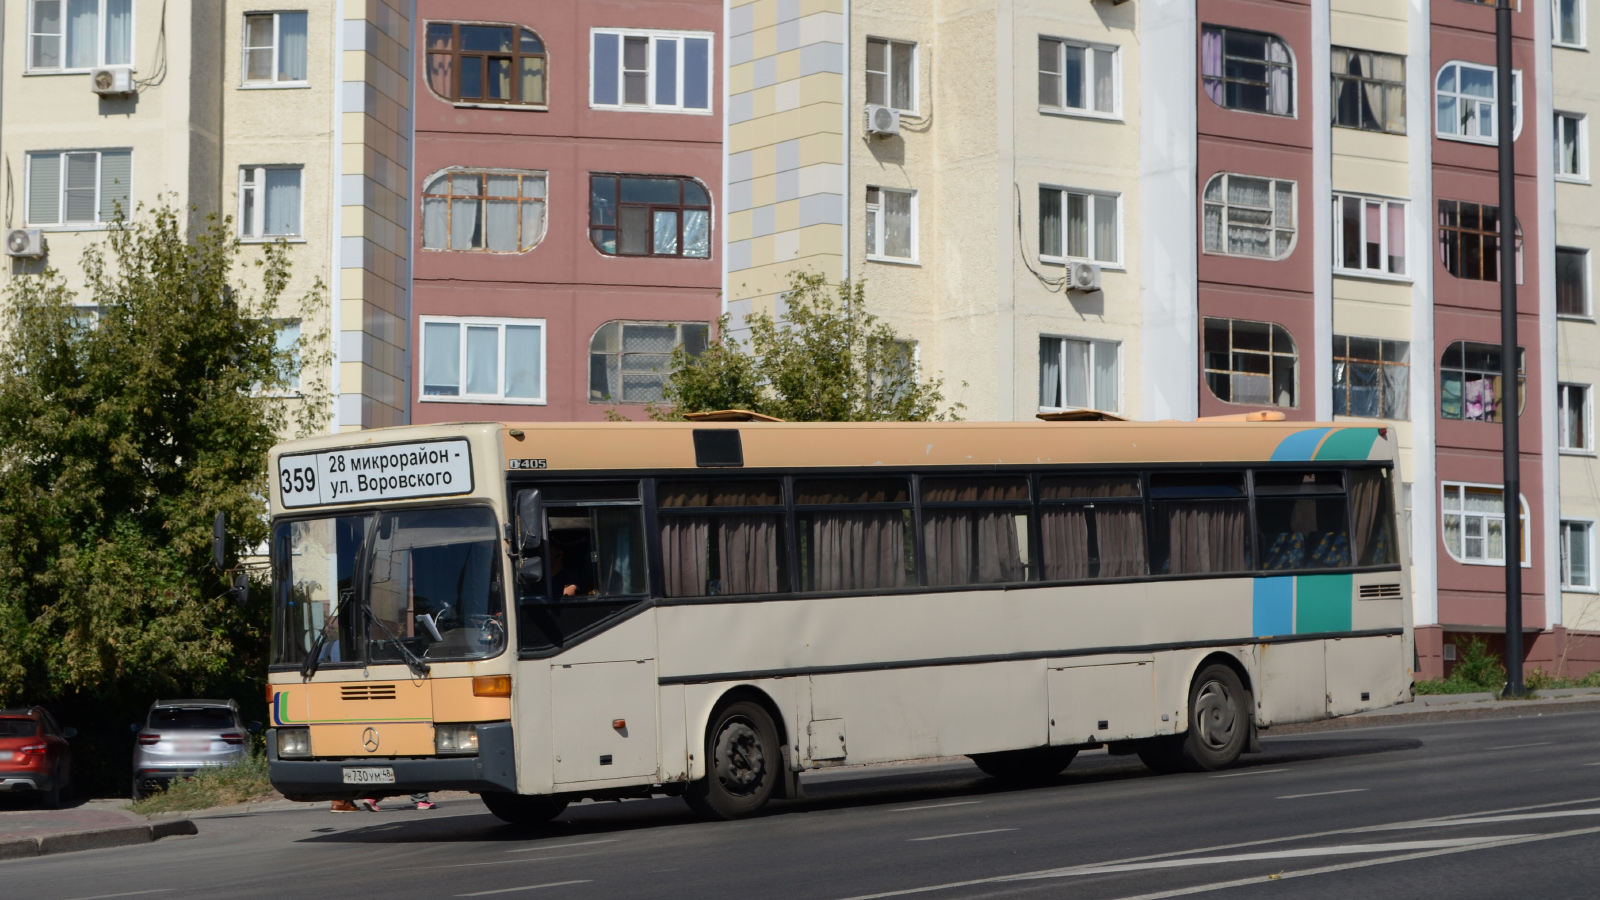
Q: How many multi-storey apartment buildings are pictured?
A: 1